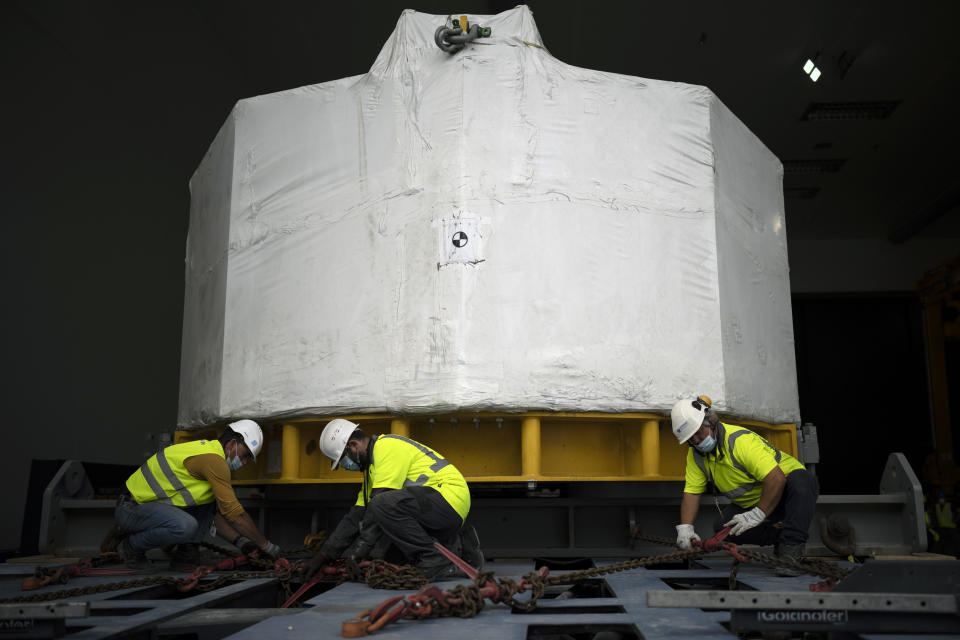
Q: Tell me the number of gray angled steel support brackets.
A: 2